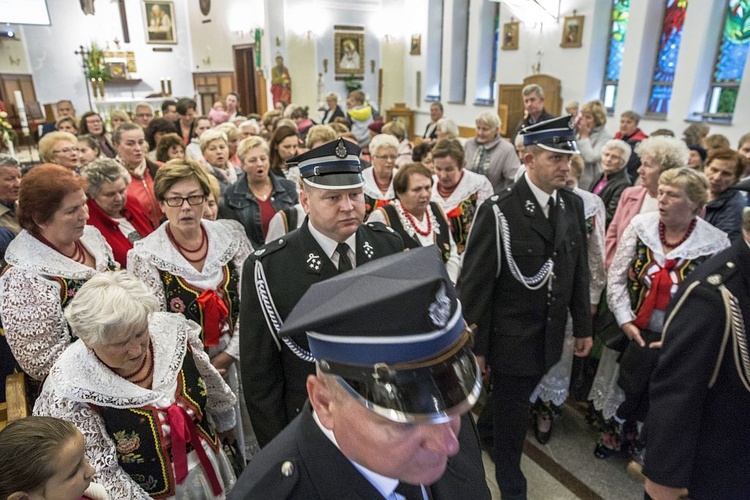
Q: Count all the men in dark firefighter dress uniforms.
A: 4